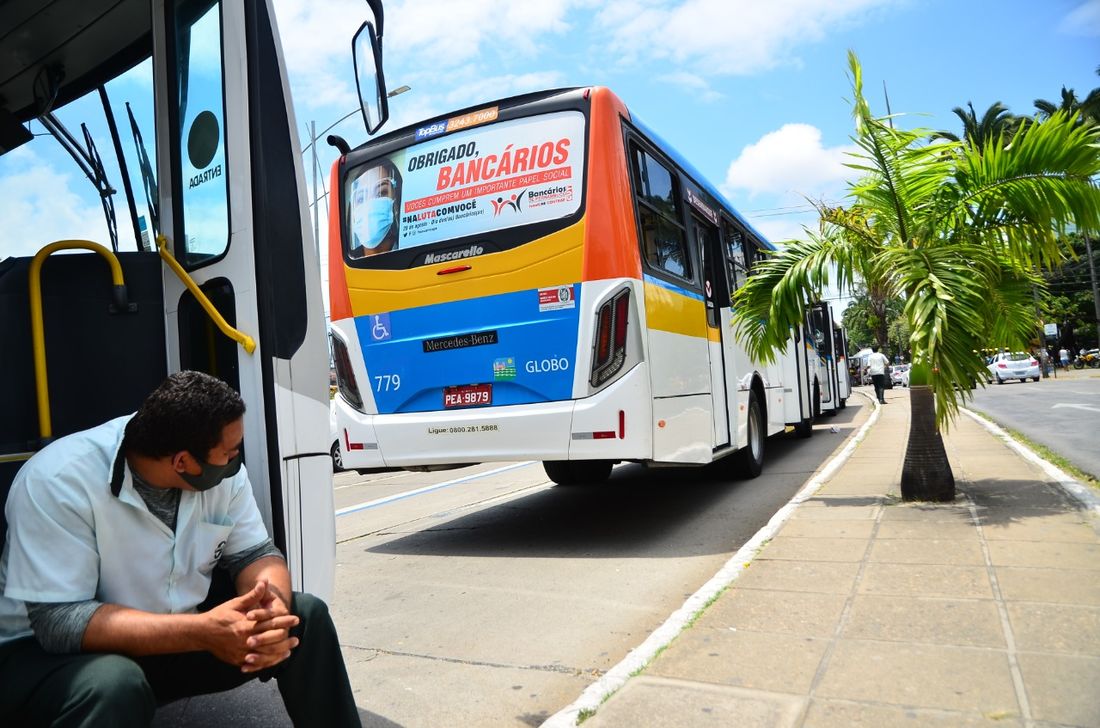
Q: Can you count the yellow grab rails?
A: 2